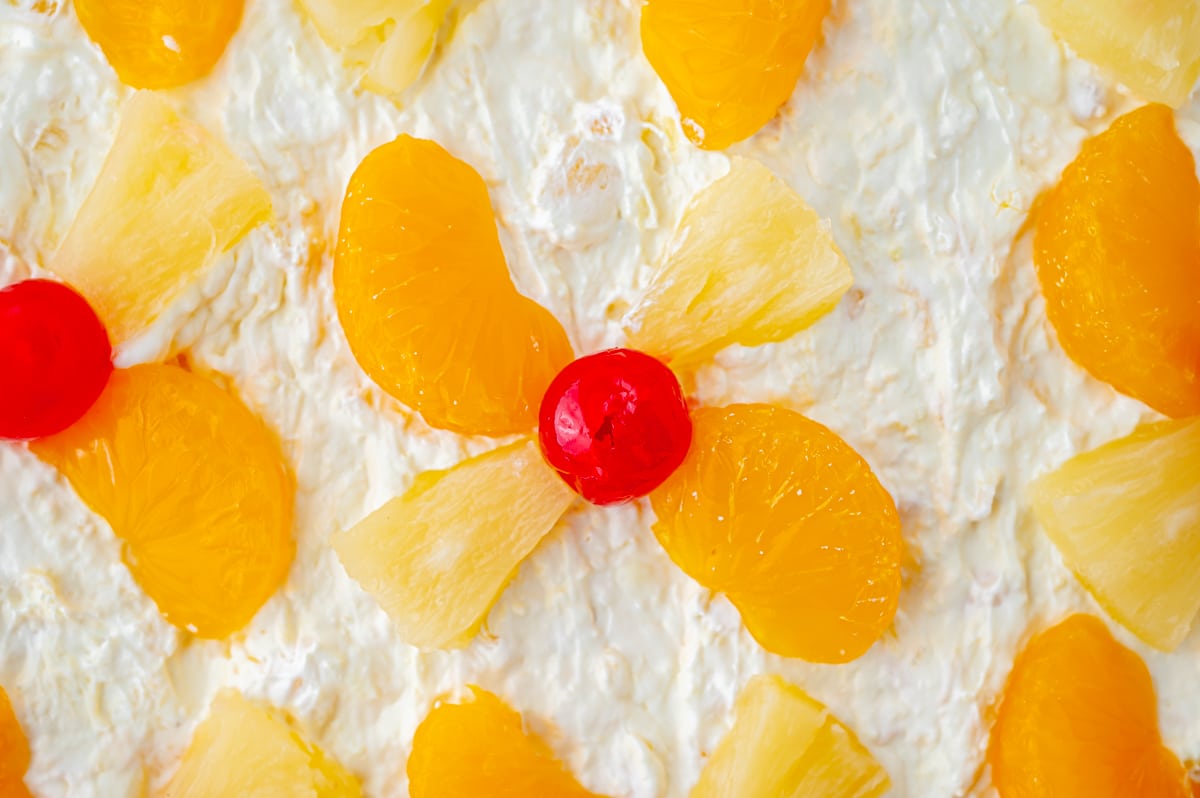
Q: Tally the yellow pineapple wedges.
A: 8